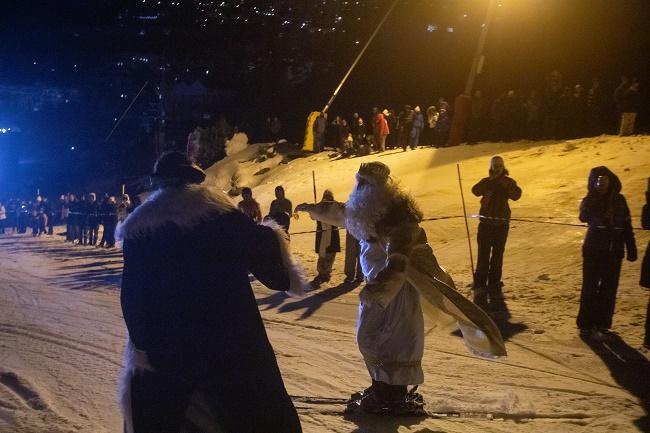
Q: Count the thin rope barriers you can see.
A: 1